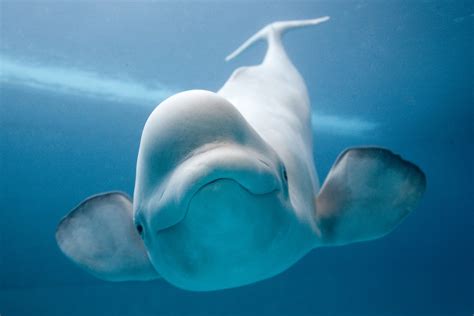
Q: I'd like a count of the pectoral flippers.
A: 2